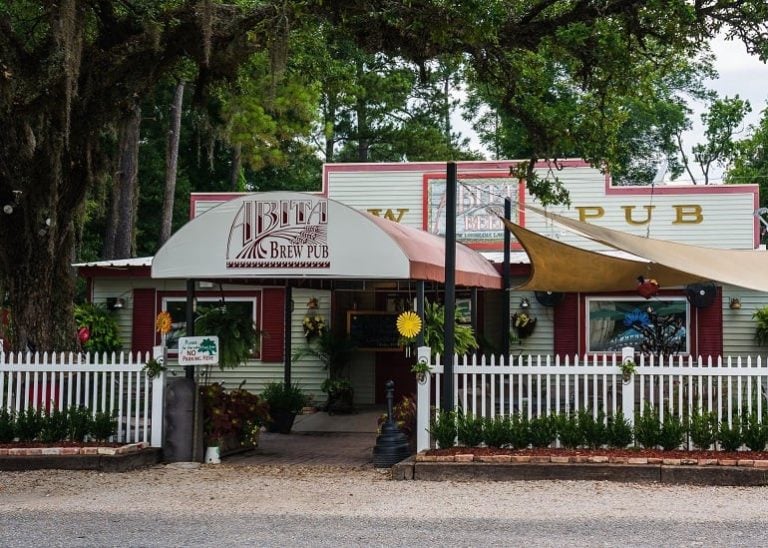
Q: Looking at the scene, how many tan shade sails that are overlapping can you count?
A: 2